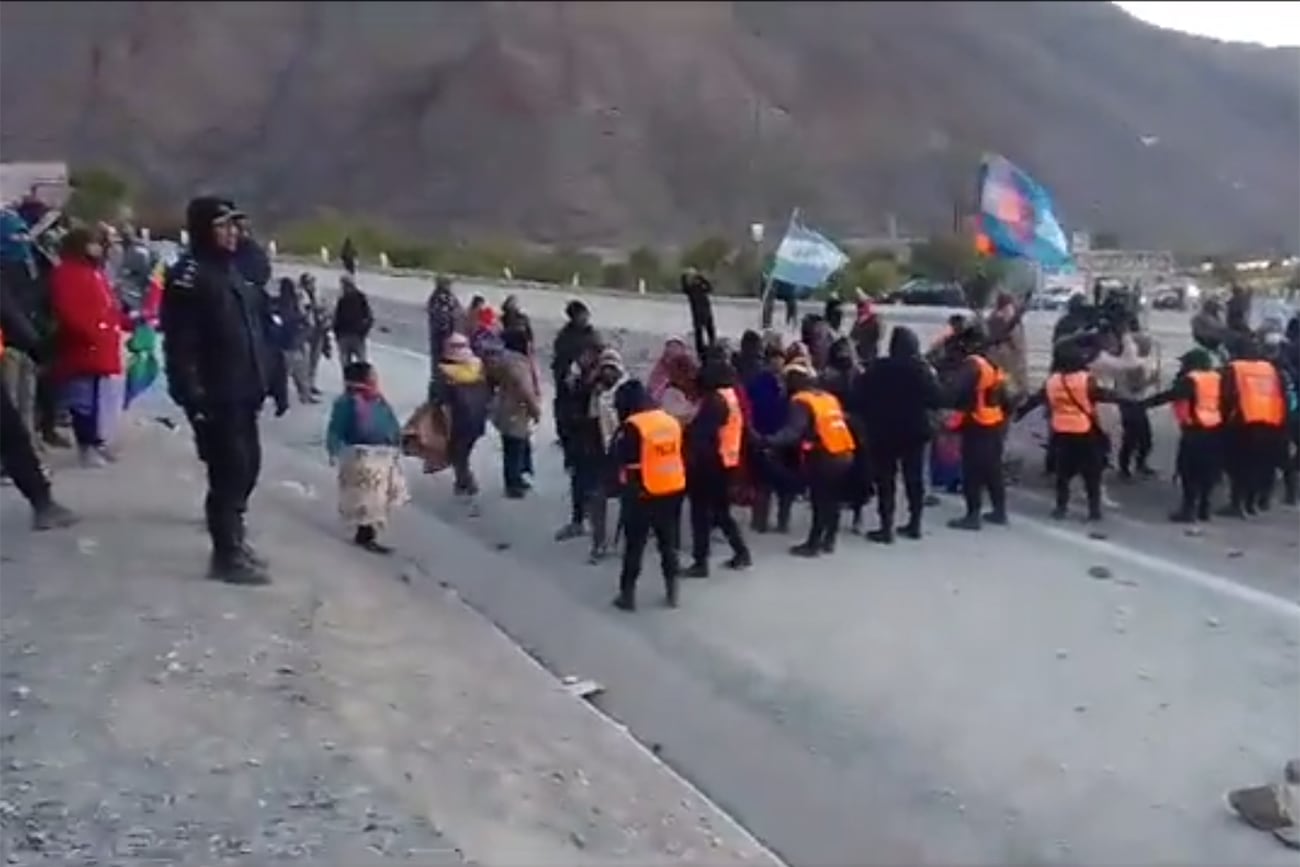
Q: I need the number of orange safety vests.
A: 7